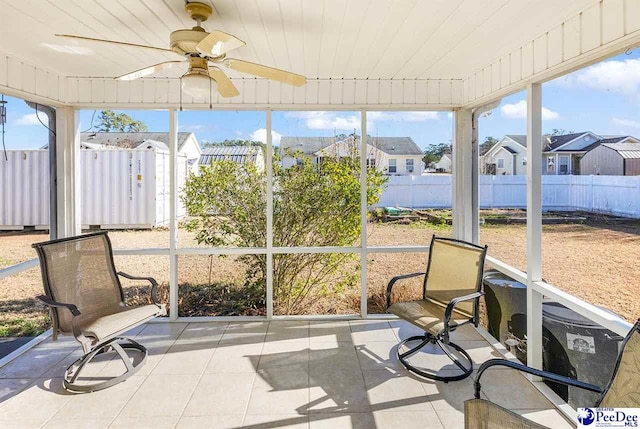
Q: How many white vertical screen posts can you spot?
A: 6